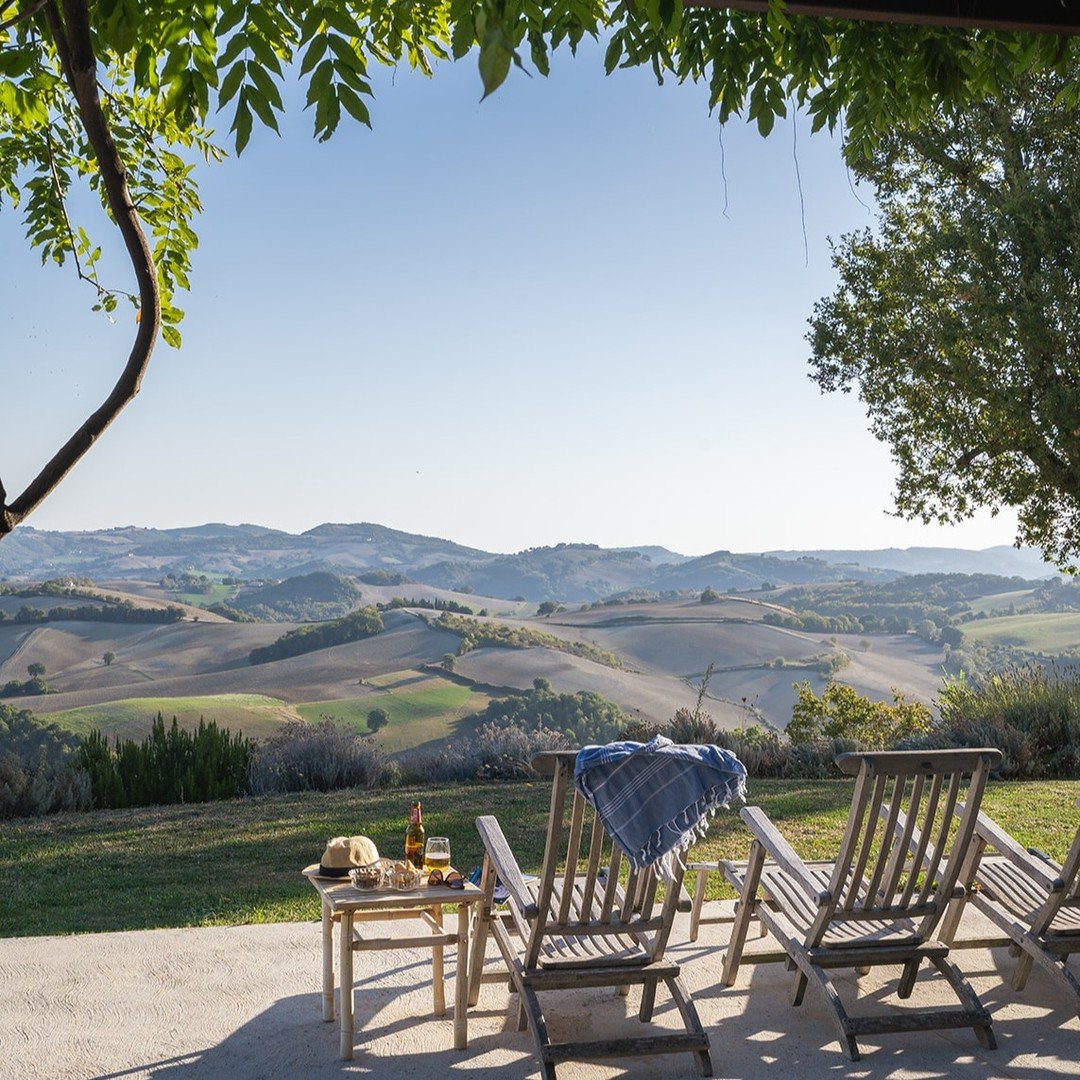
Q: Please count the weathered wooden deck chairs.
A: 3